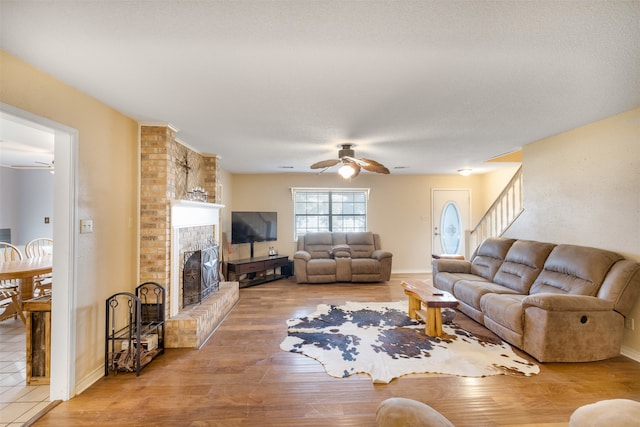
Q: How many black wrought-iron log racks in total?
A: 1